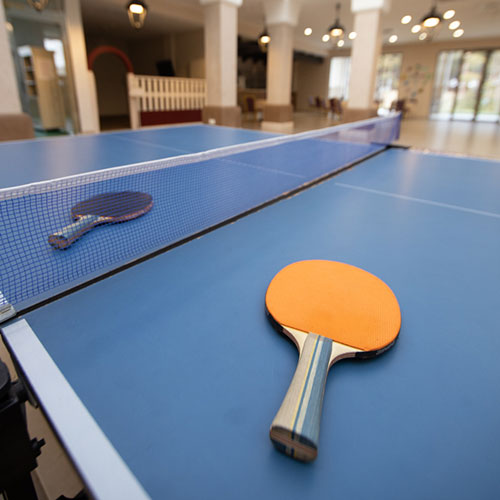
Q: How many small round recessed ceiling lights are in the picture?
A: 11